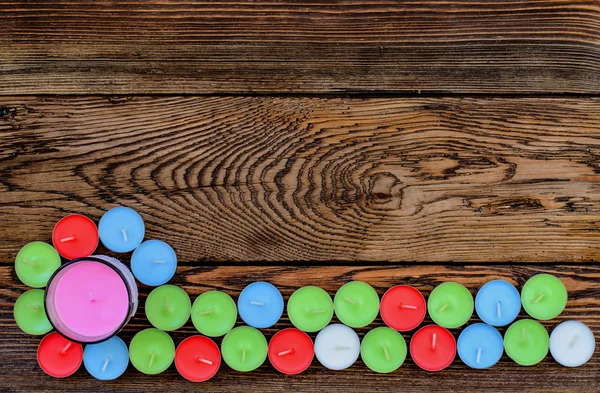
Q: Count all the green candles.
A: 12